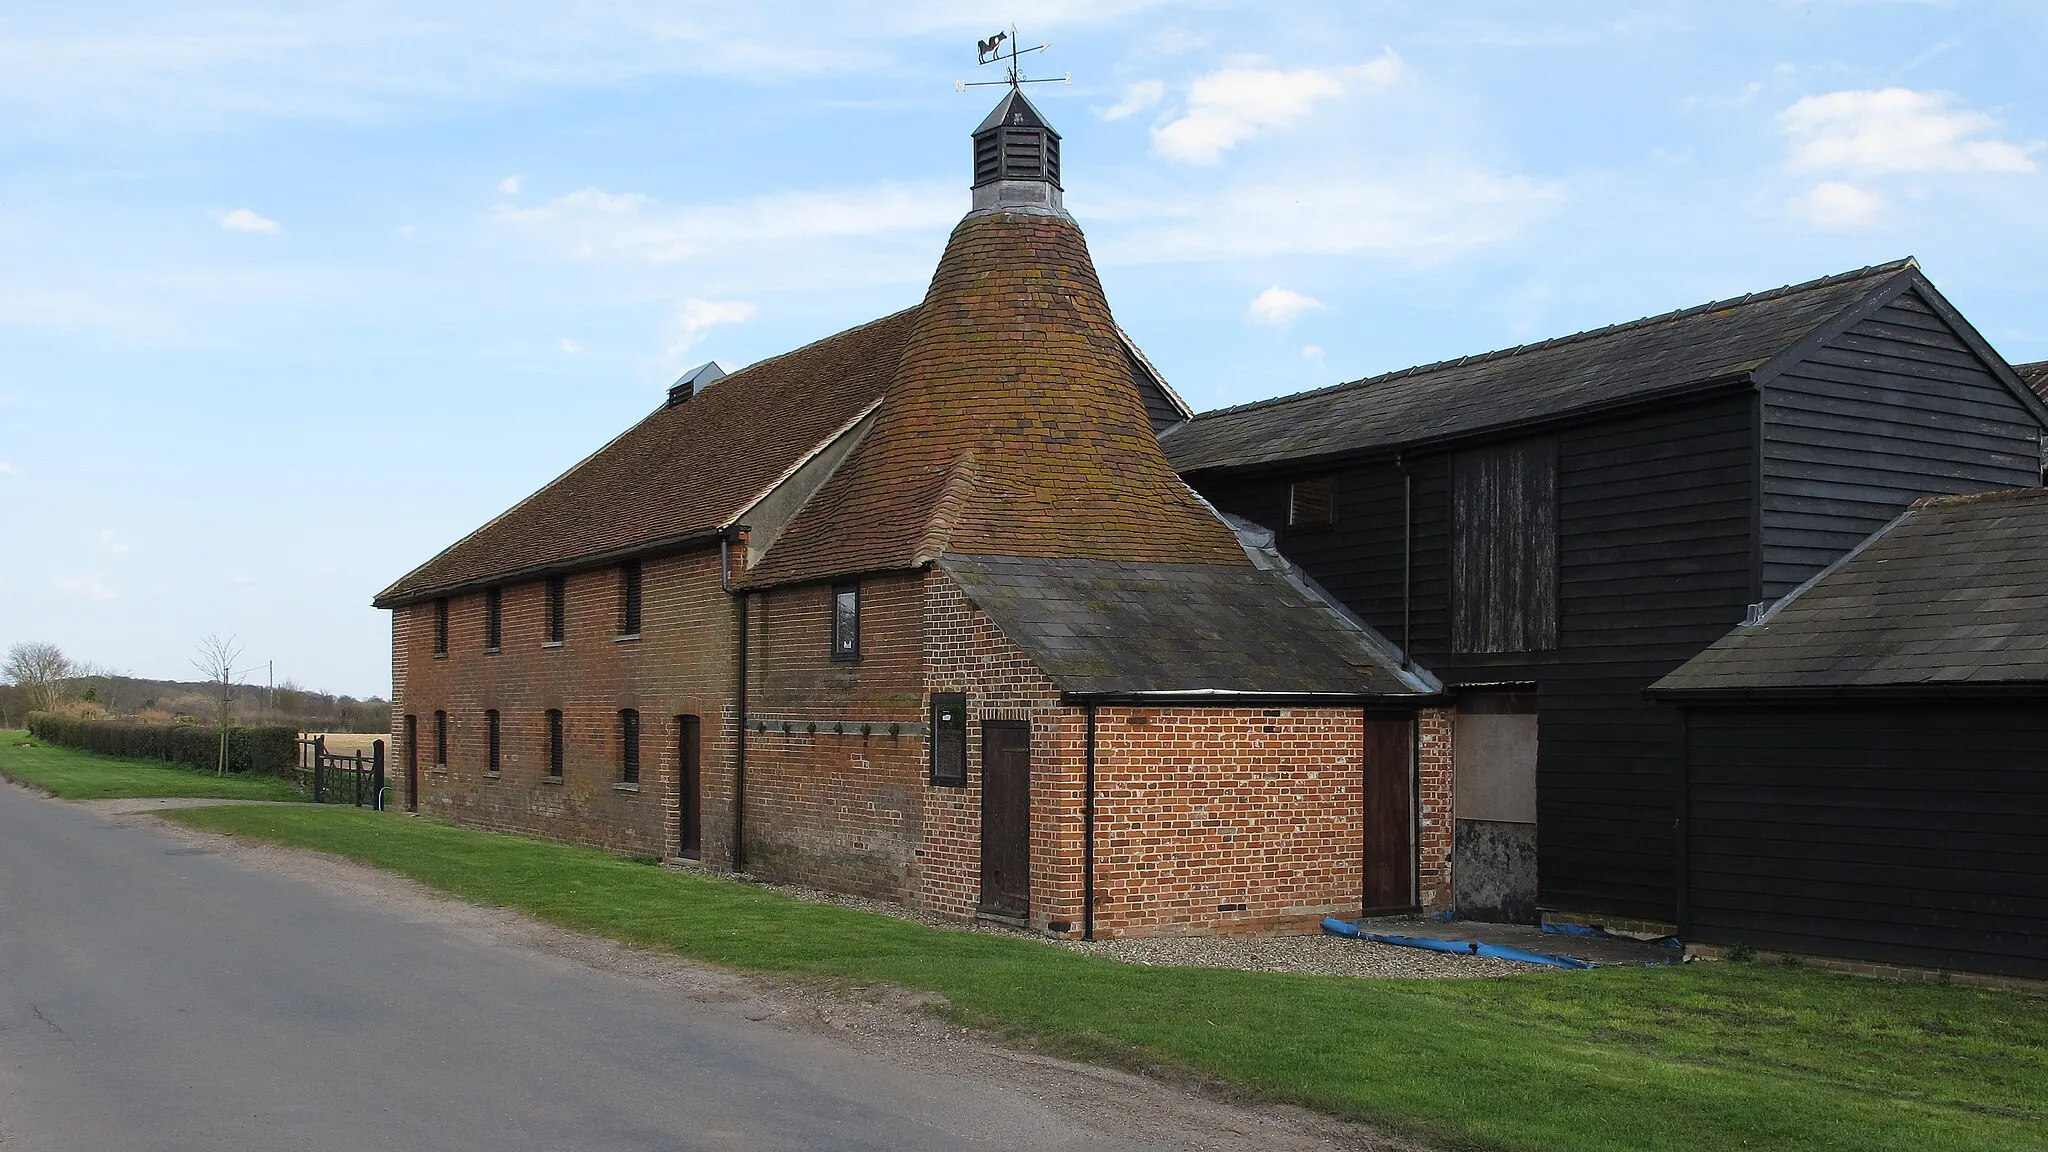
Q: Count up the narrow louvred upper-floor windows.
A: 4